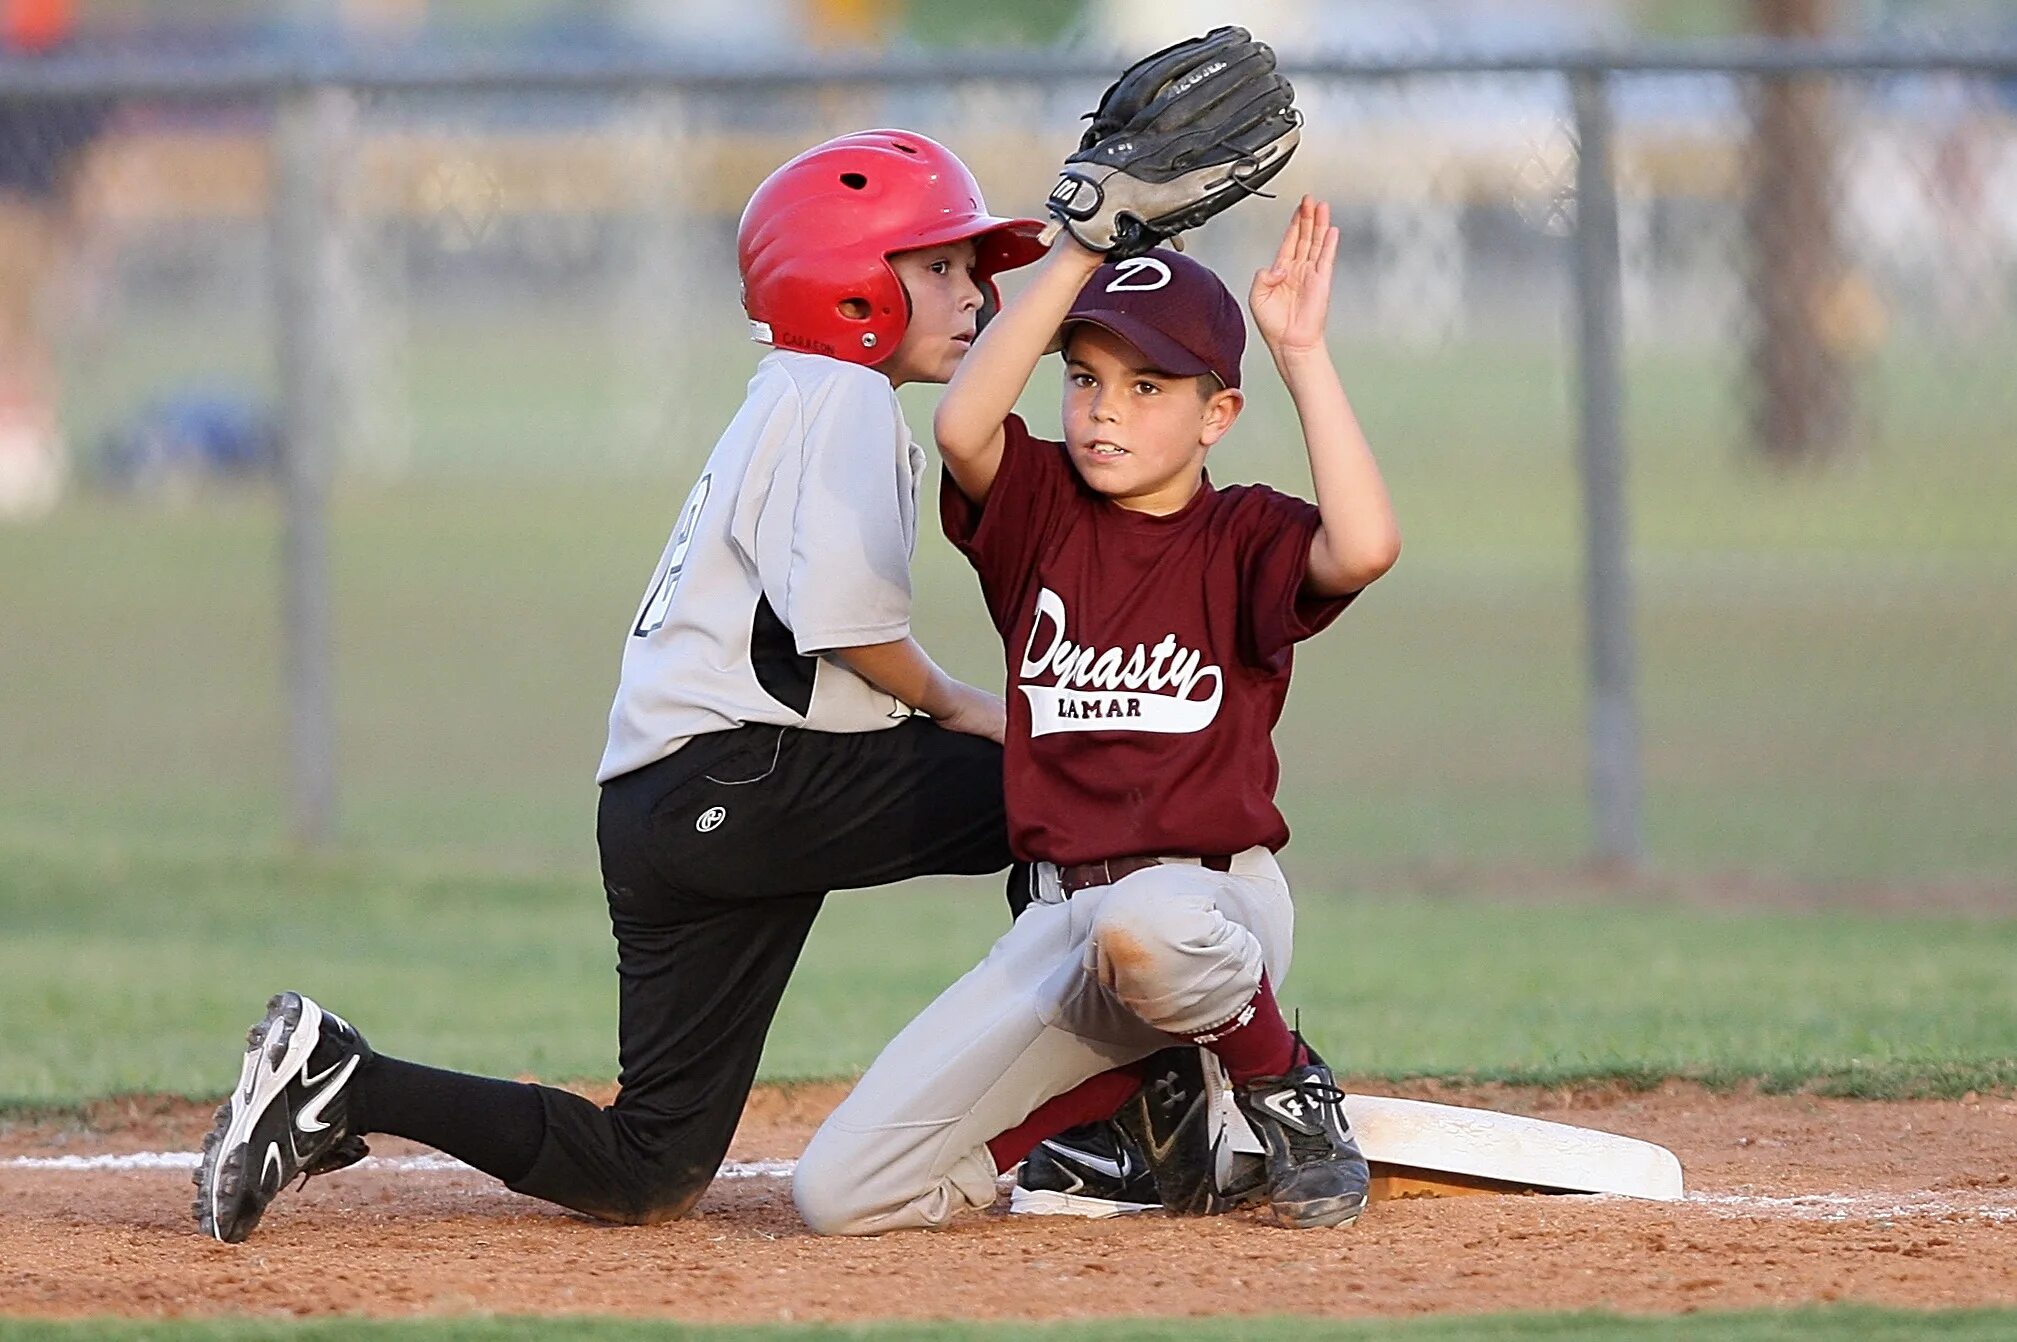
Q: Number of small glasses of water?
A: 0